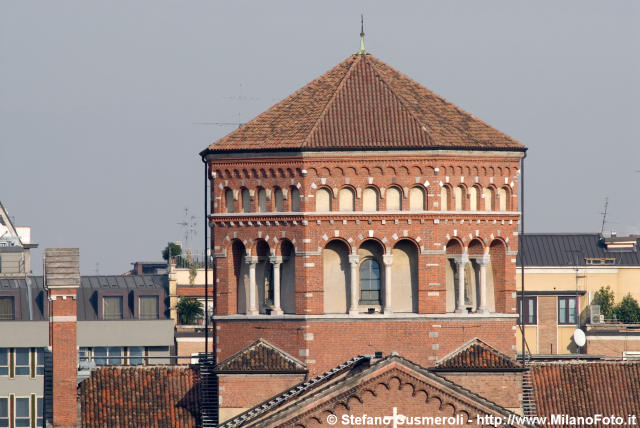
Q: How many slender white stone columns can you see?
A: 6